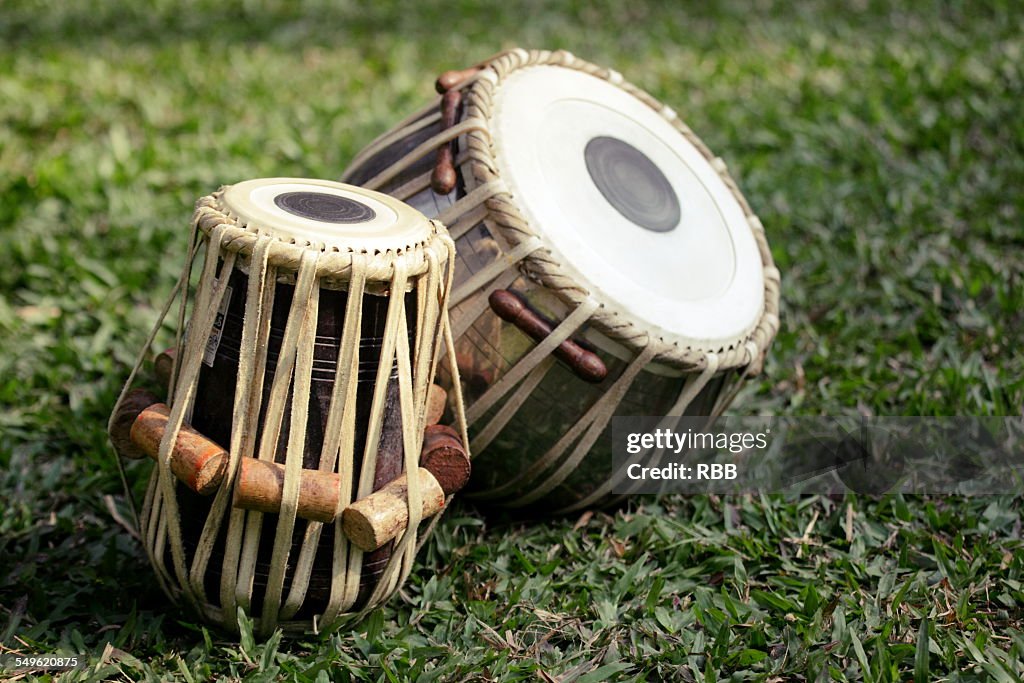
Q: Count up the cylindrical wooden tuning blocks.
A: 7